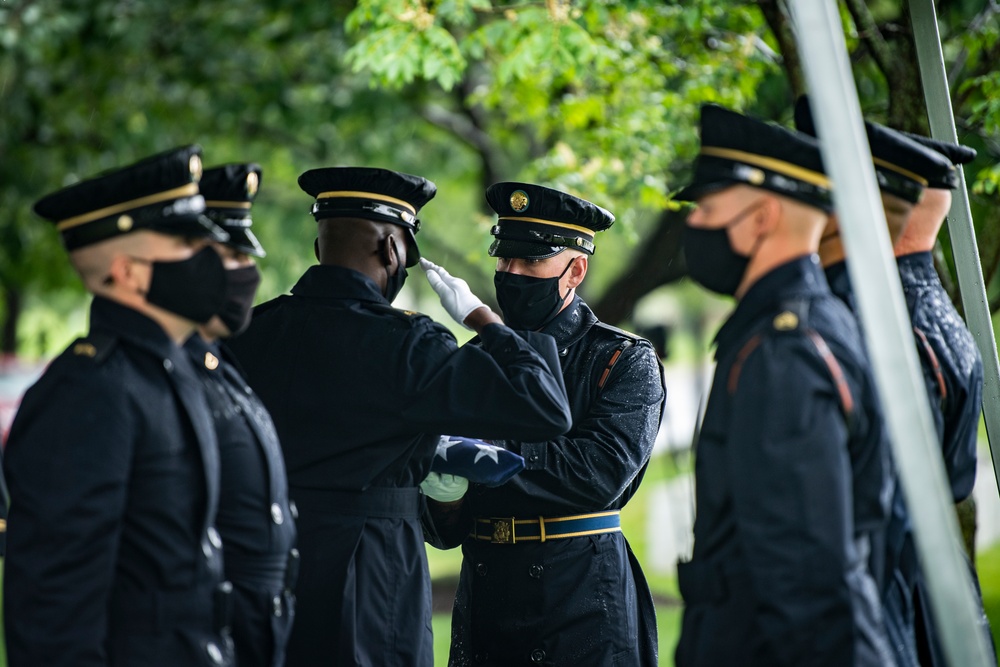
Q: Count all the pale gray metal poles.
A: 2